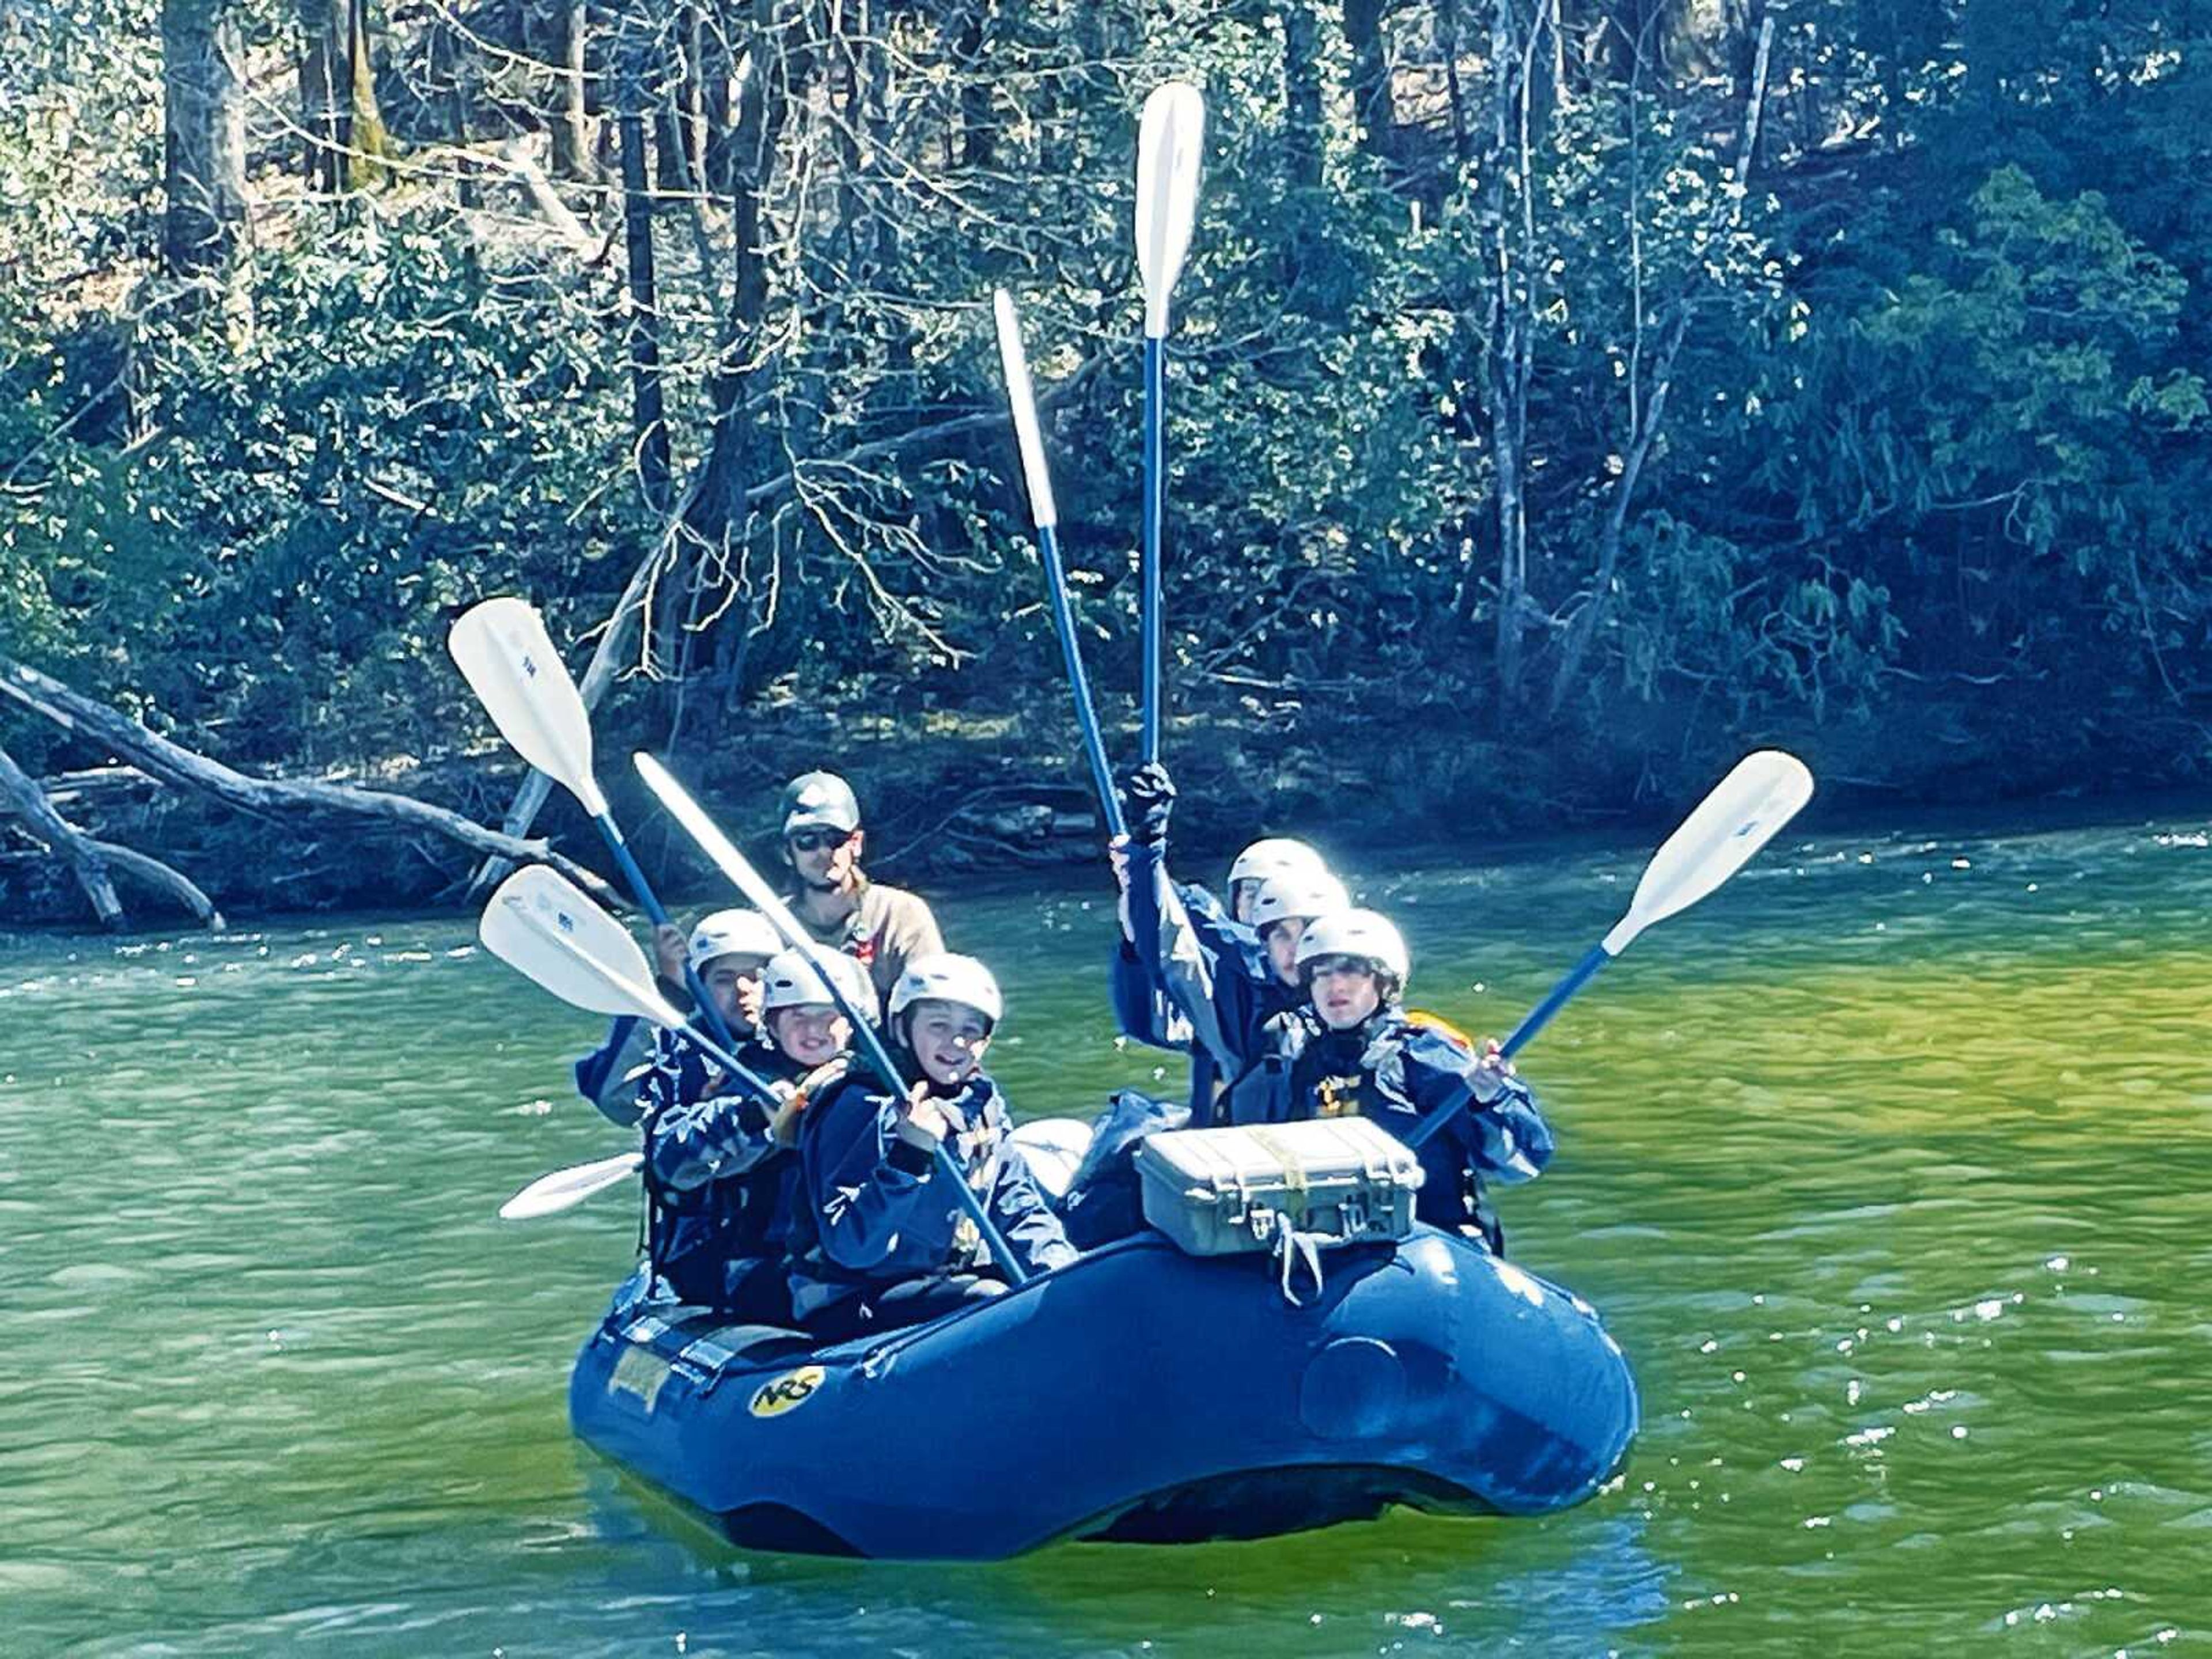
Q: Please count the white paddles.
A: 7